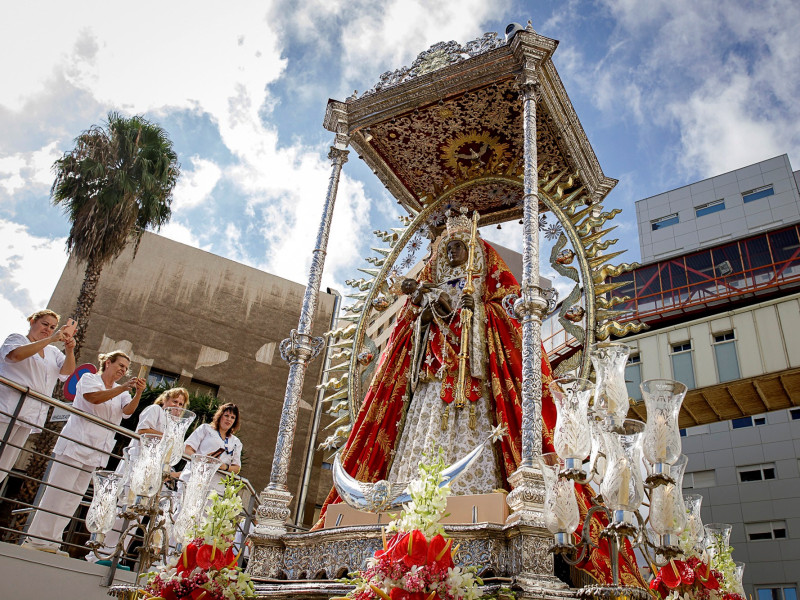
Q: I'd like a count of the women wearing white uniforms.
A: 4